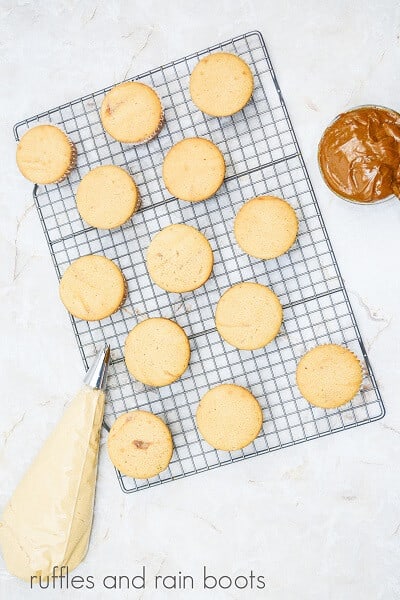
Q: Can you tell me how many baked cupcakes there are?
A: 13